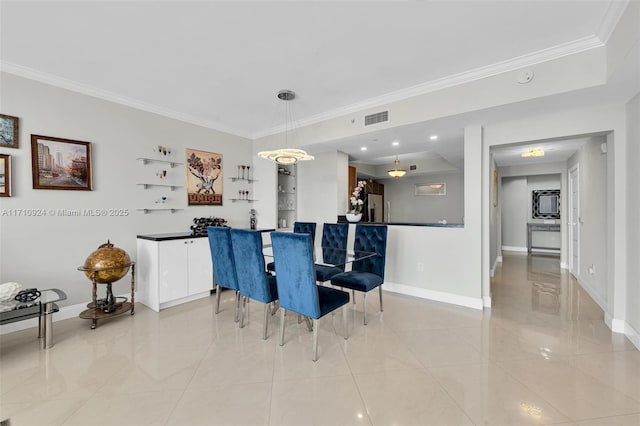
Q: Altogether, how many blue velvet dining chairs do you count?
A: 6